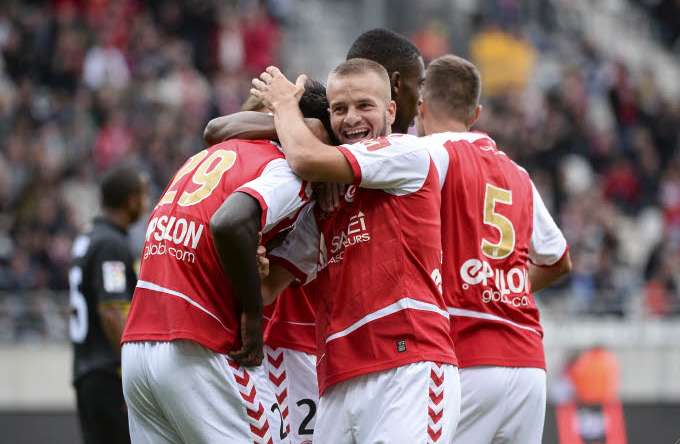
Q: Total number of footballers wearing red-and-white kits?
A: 5